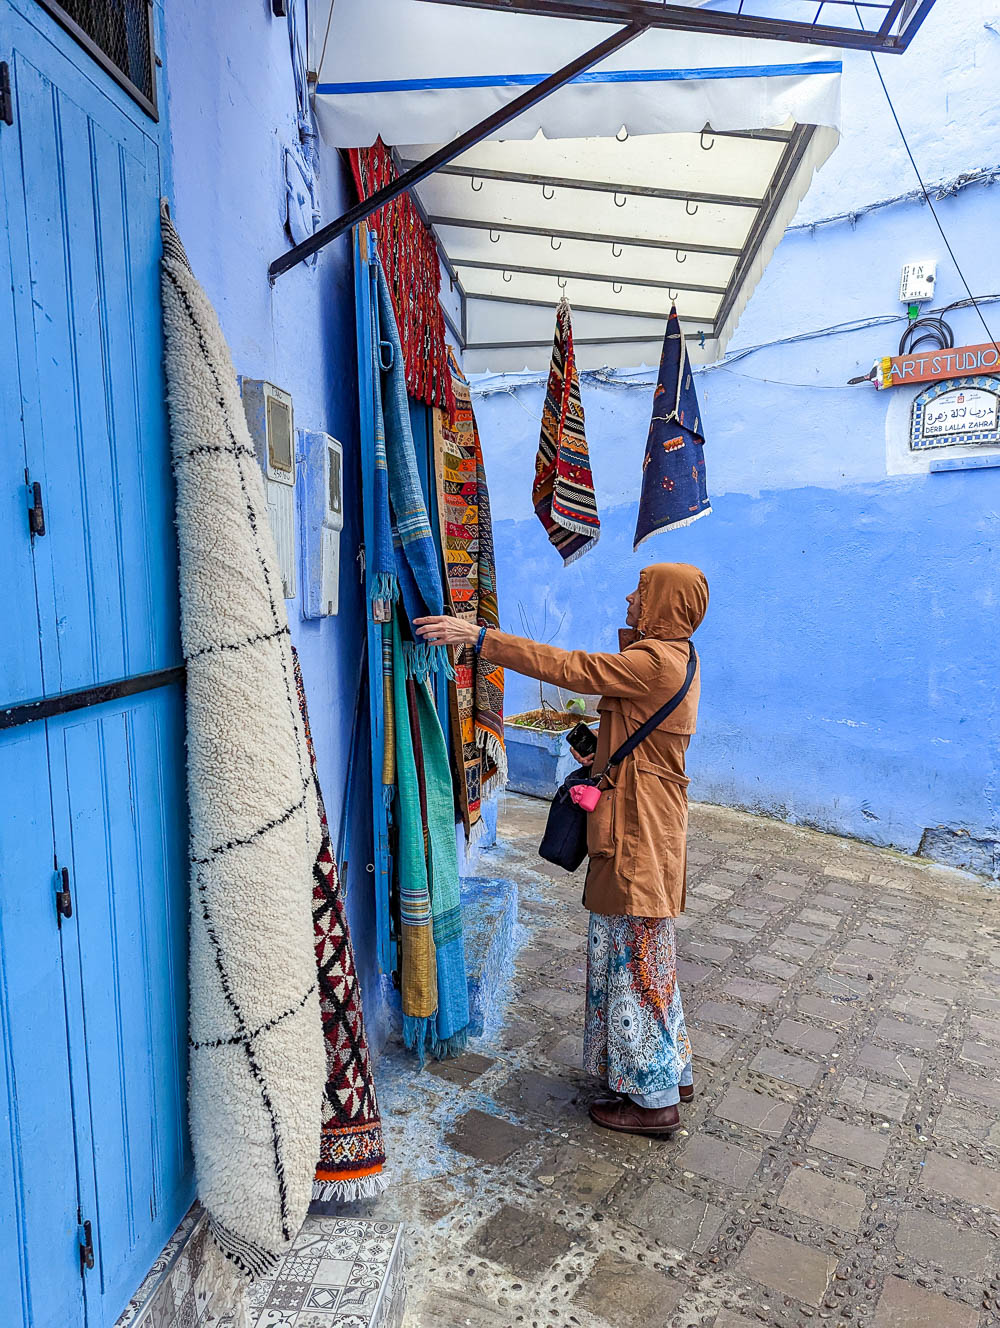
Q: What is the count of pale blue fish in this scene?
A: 0